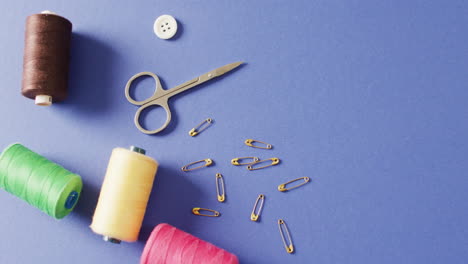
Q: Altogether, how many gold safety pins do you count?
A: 10